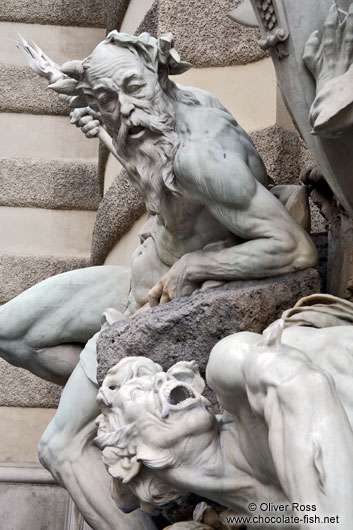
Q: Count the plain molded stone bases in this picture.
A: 1